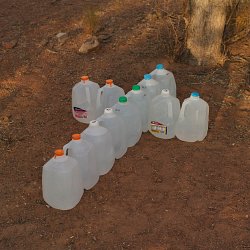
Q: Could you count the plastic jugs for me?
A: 12